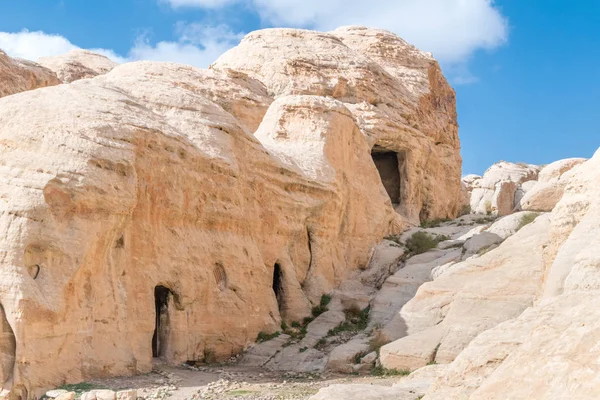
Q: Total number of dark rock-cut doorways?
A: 3